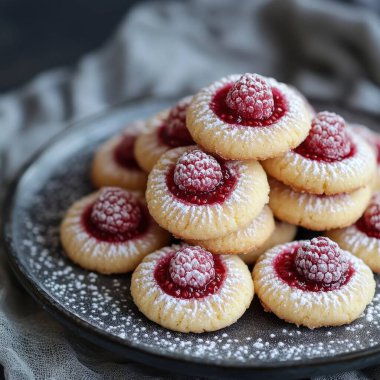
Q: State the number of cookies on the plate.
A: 13